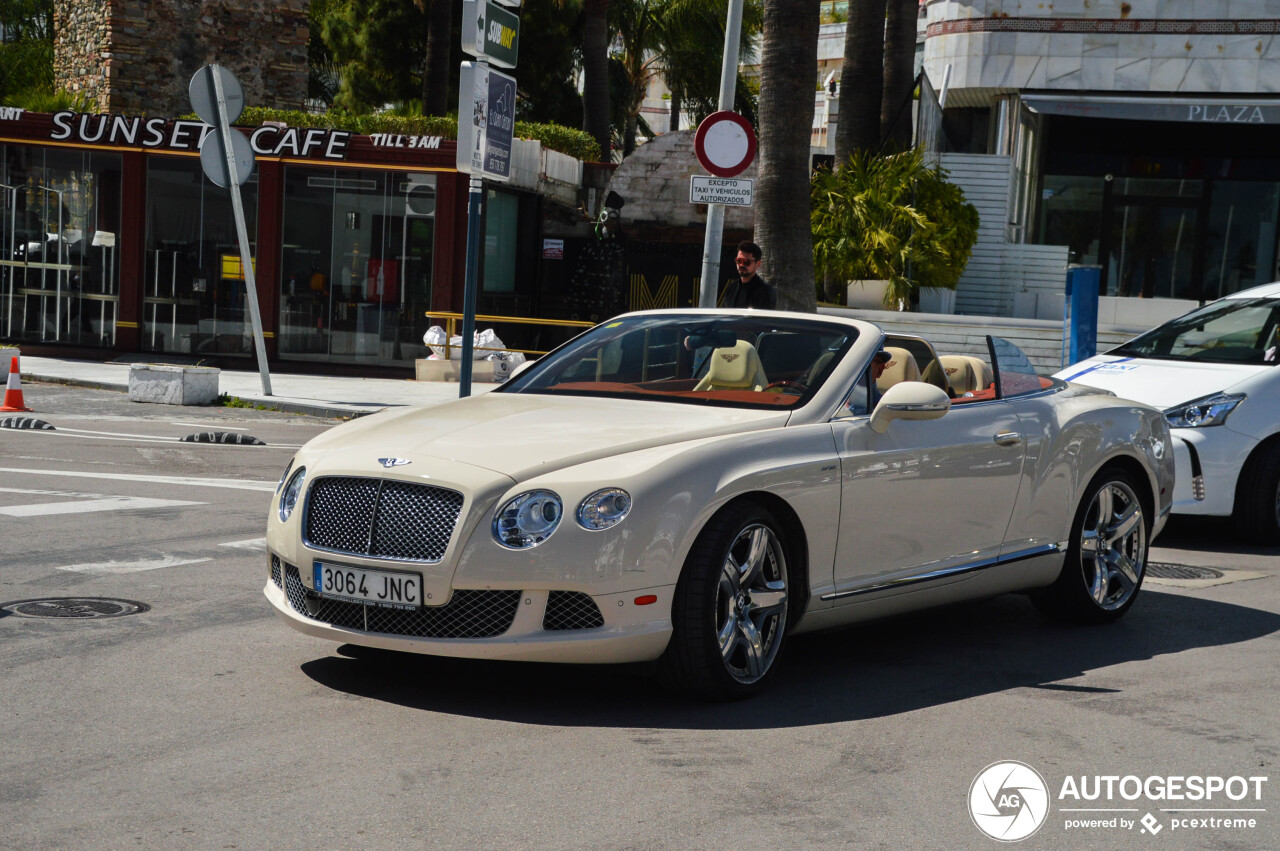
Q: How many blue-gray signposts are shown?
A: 1